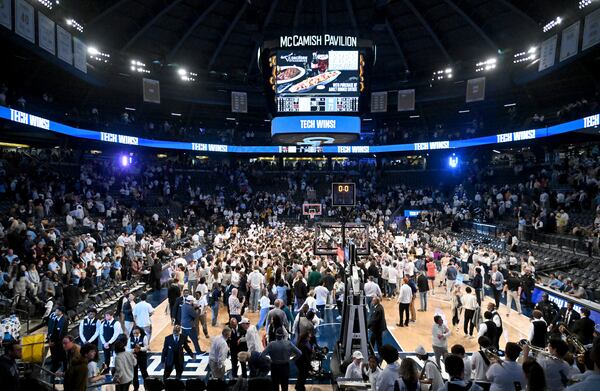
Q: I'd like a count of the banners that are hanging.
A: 13